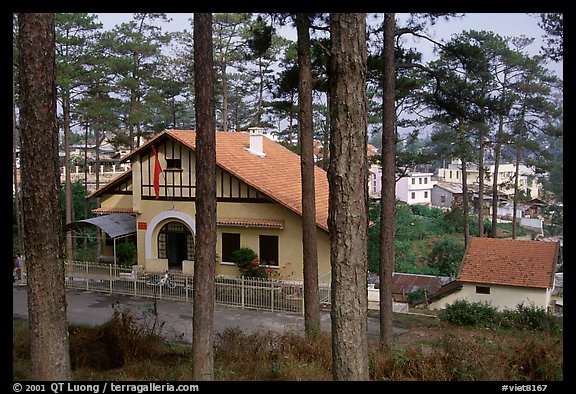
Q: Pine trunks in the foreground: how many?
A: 5